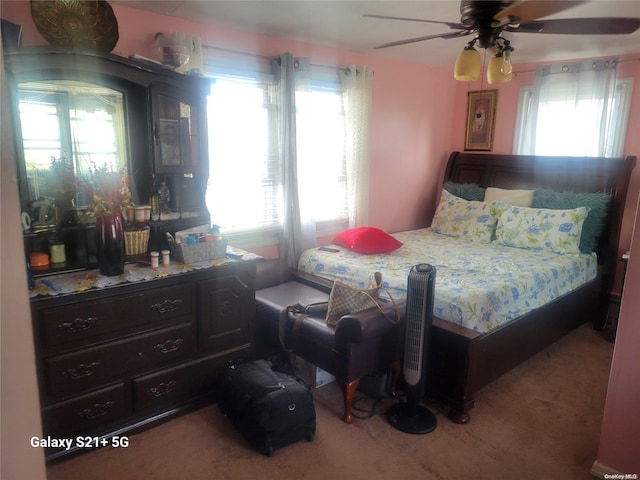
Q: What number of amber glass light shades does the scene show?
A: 2